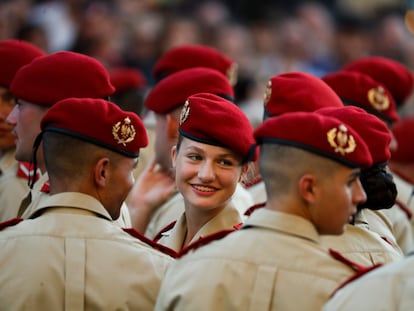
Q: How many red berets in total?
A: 13